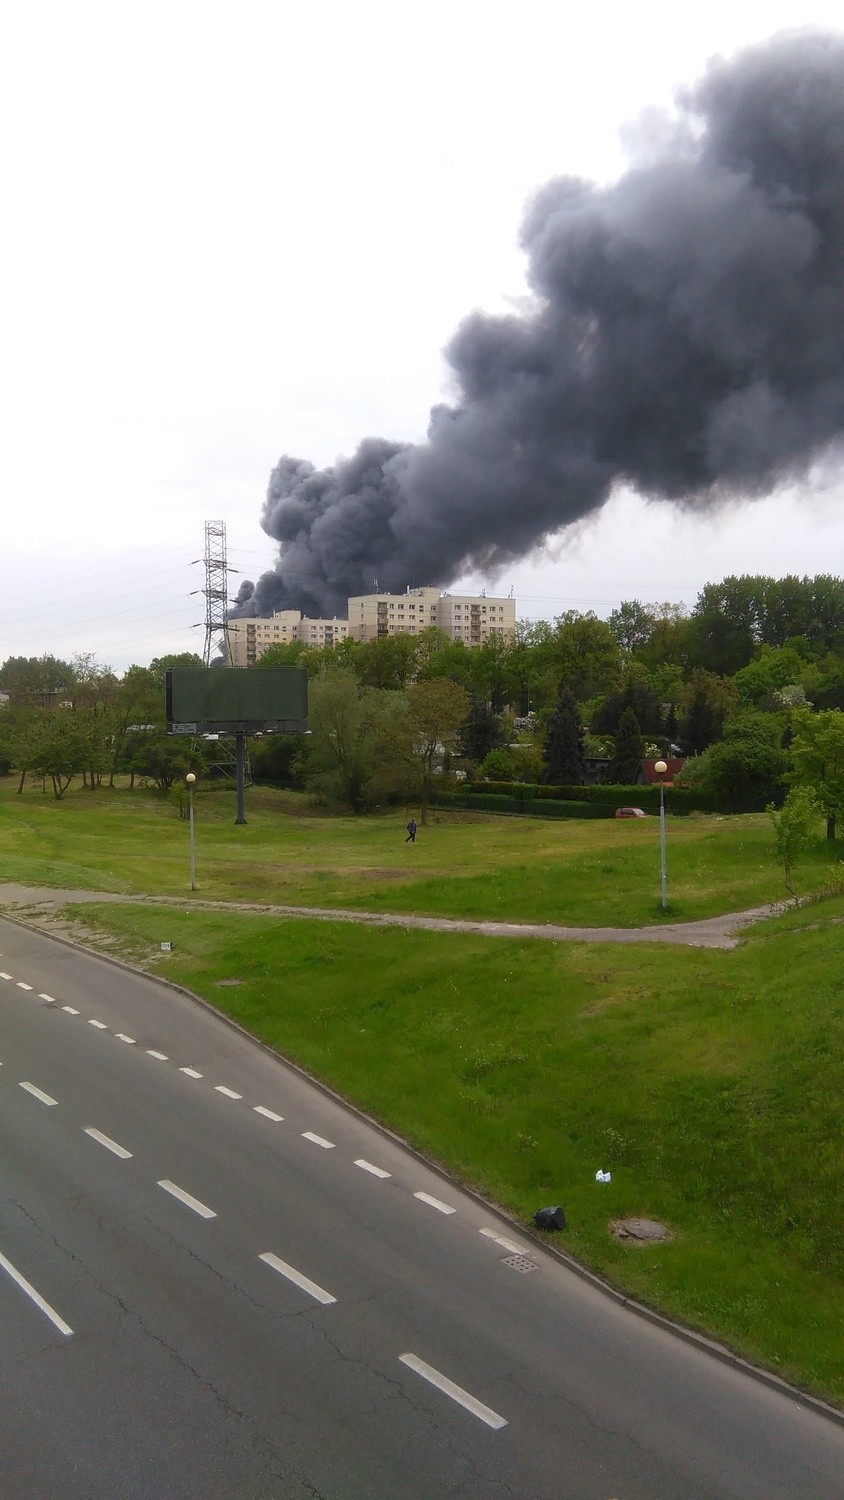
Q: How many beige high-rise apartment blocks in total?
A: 2